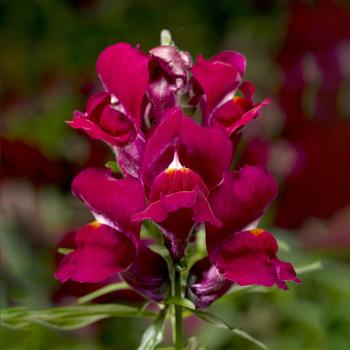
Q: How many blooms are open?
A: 5